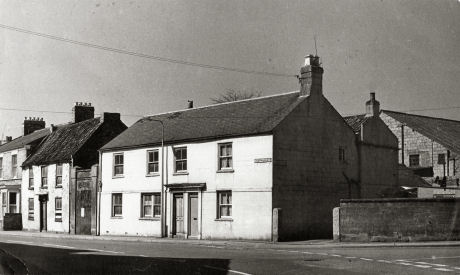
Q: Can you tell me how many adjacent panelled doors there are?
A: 2